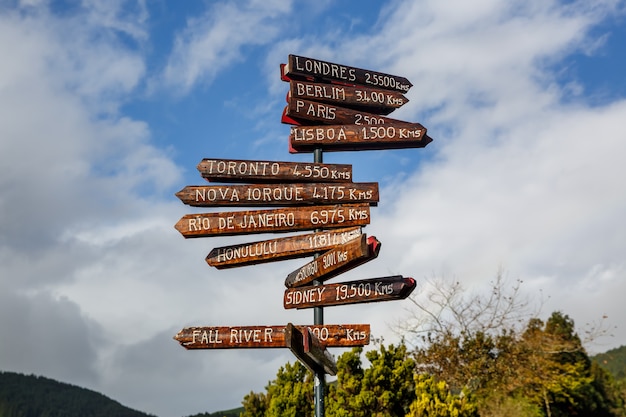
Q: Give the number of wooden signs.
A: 12